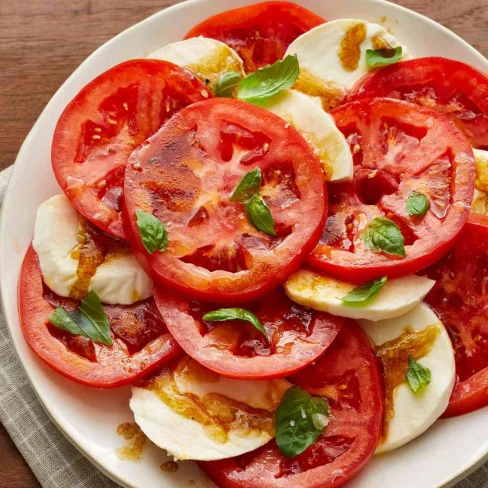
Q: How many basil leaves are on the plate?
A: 13